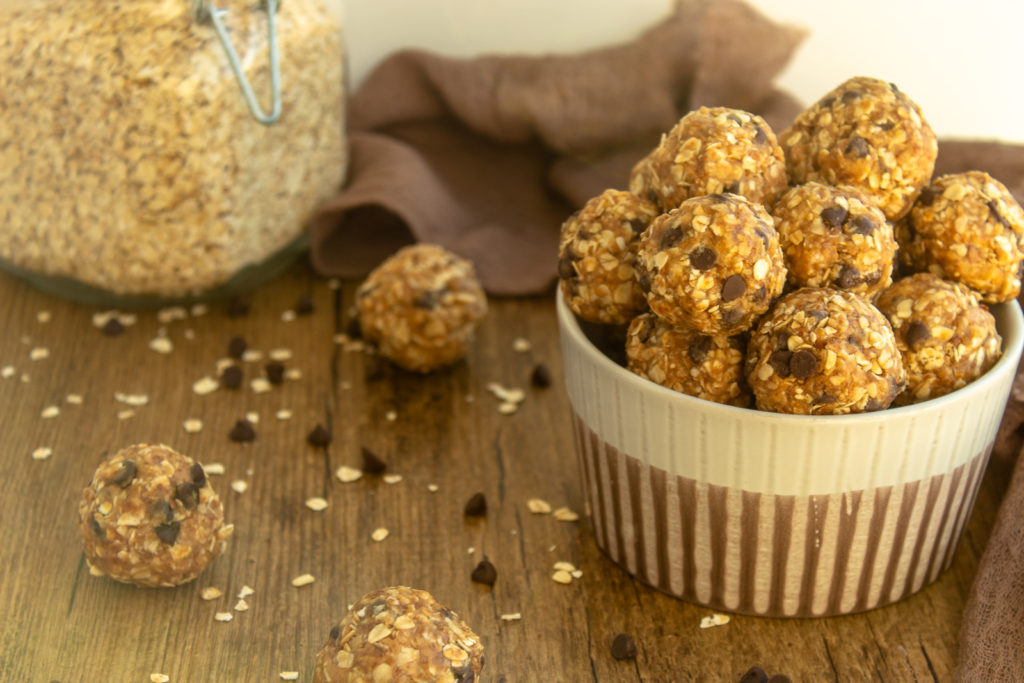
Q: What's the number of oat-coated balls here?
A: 12